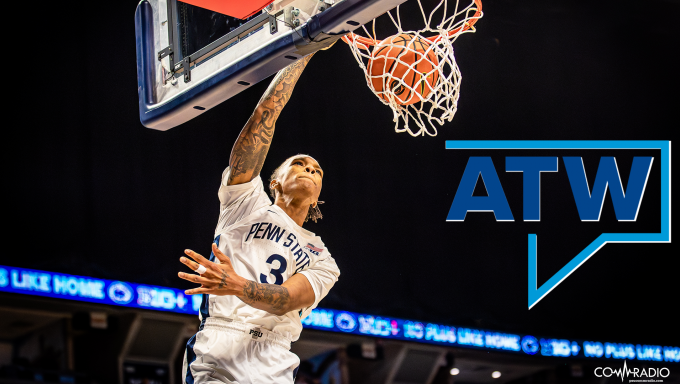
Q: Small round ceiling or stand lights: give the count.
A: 2